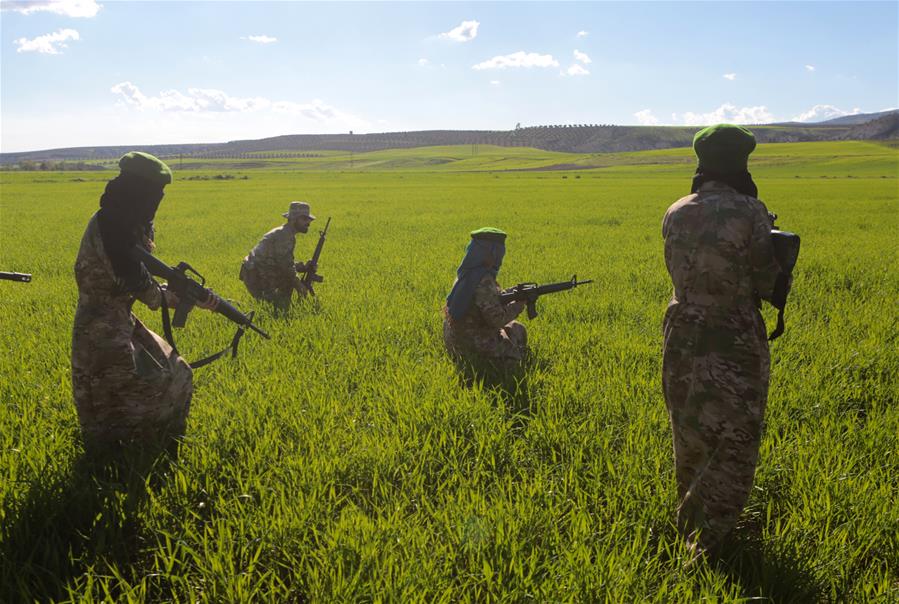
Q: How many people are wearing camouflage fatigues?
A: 4